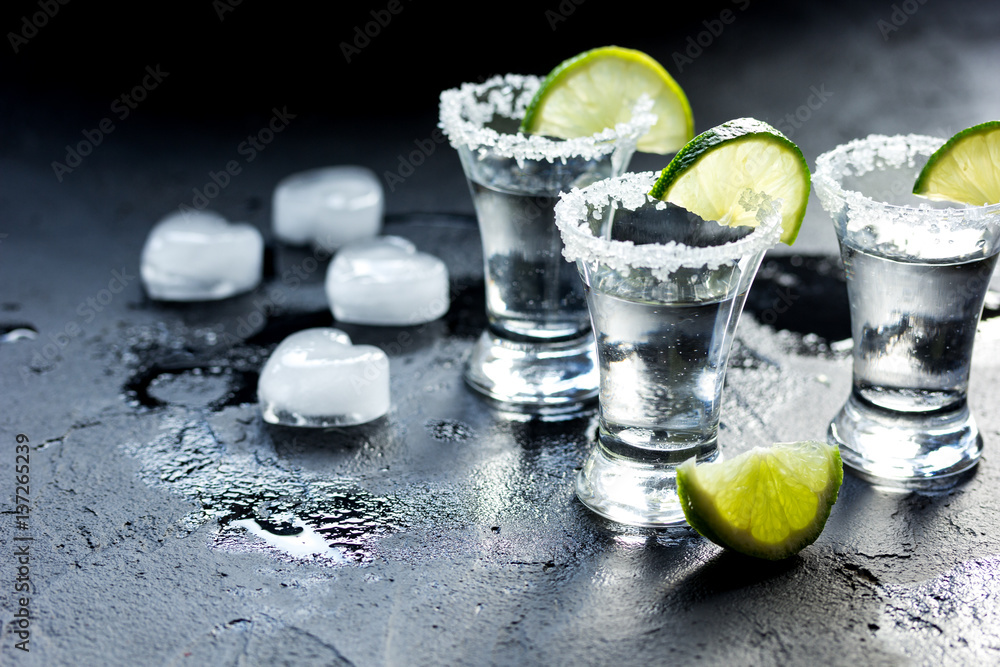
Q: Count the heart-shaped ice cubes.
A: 4